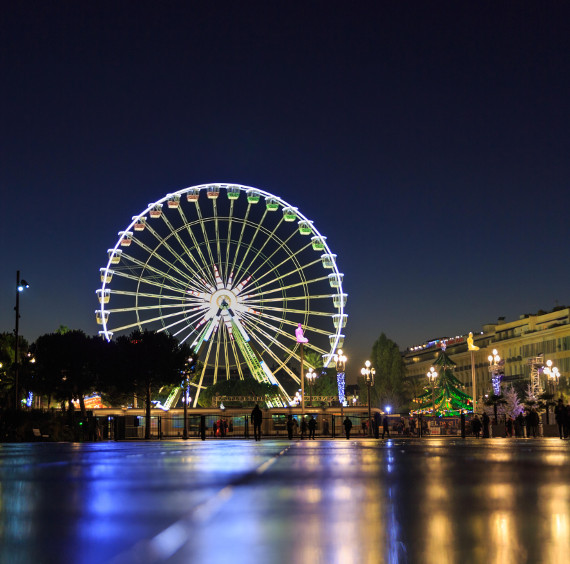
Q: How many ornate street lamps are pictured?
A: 6